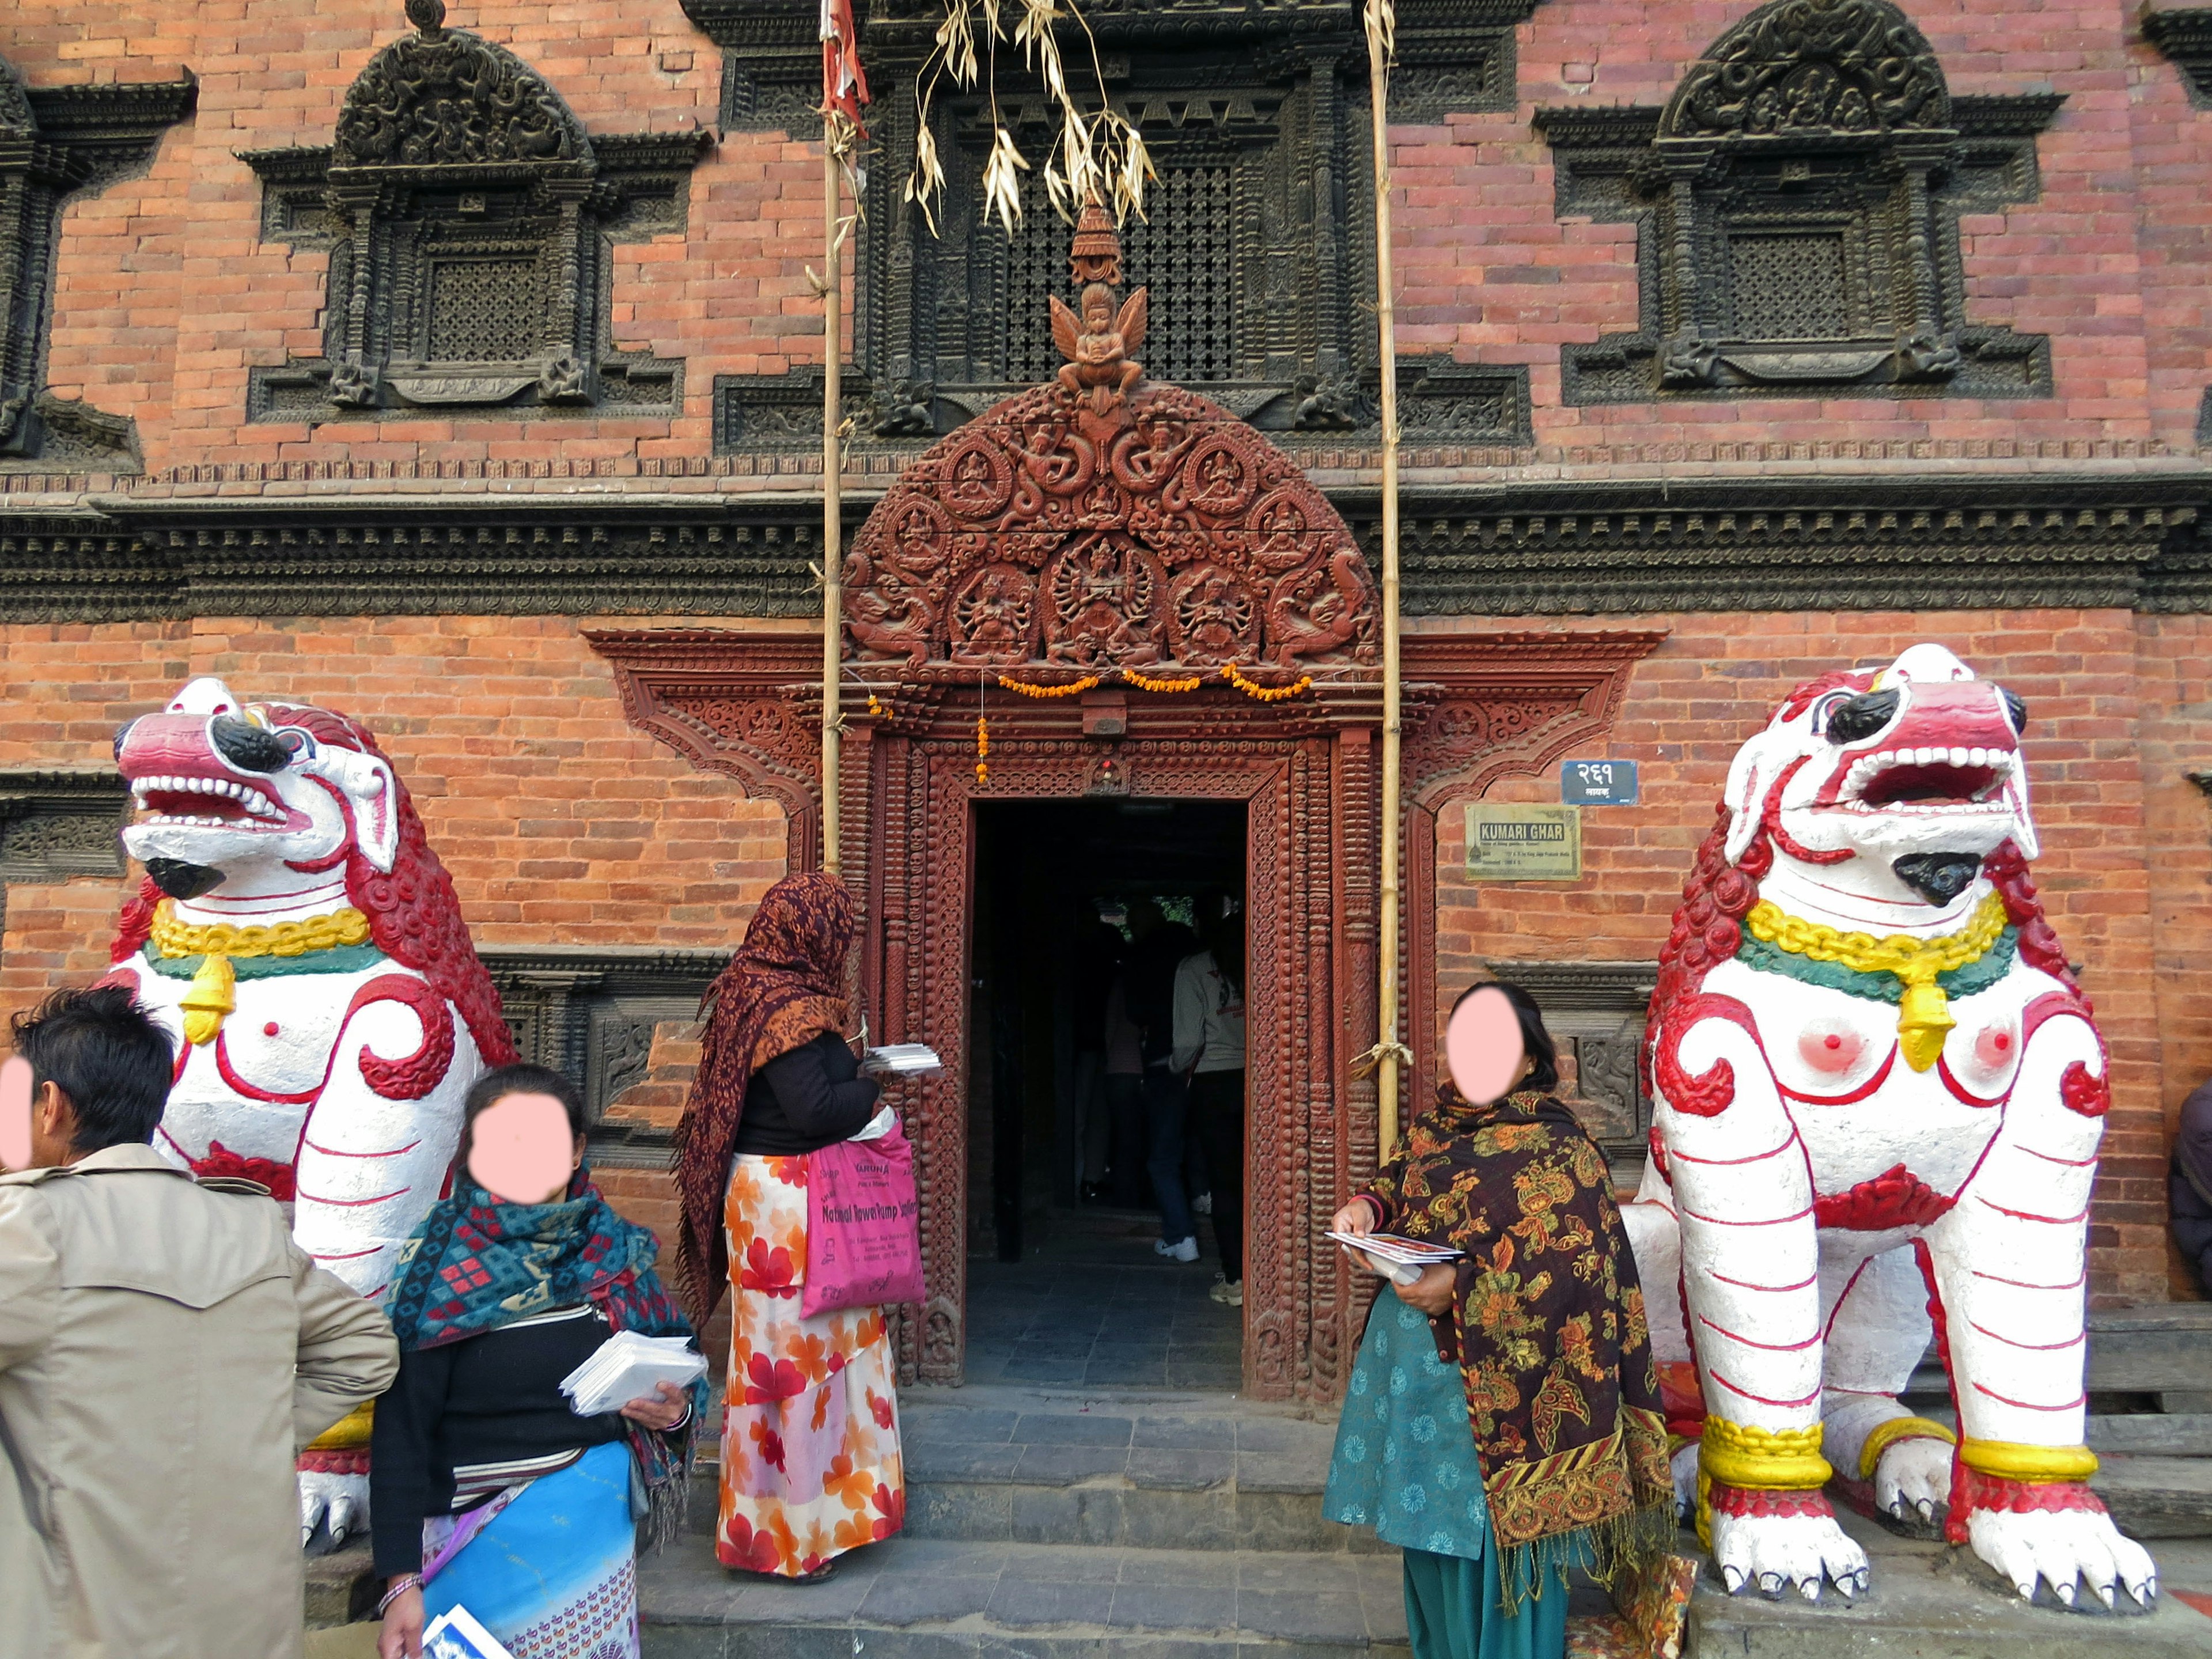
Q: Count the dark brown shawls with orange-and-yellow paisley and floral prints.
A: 1